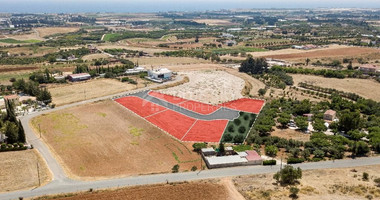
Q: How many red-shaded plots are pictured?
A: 6